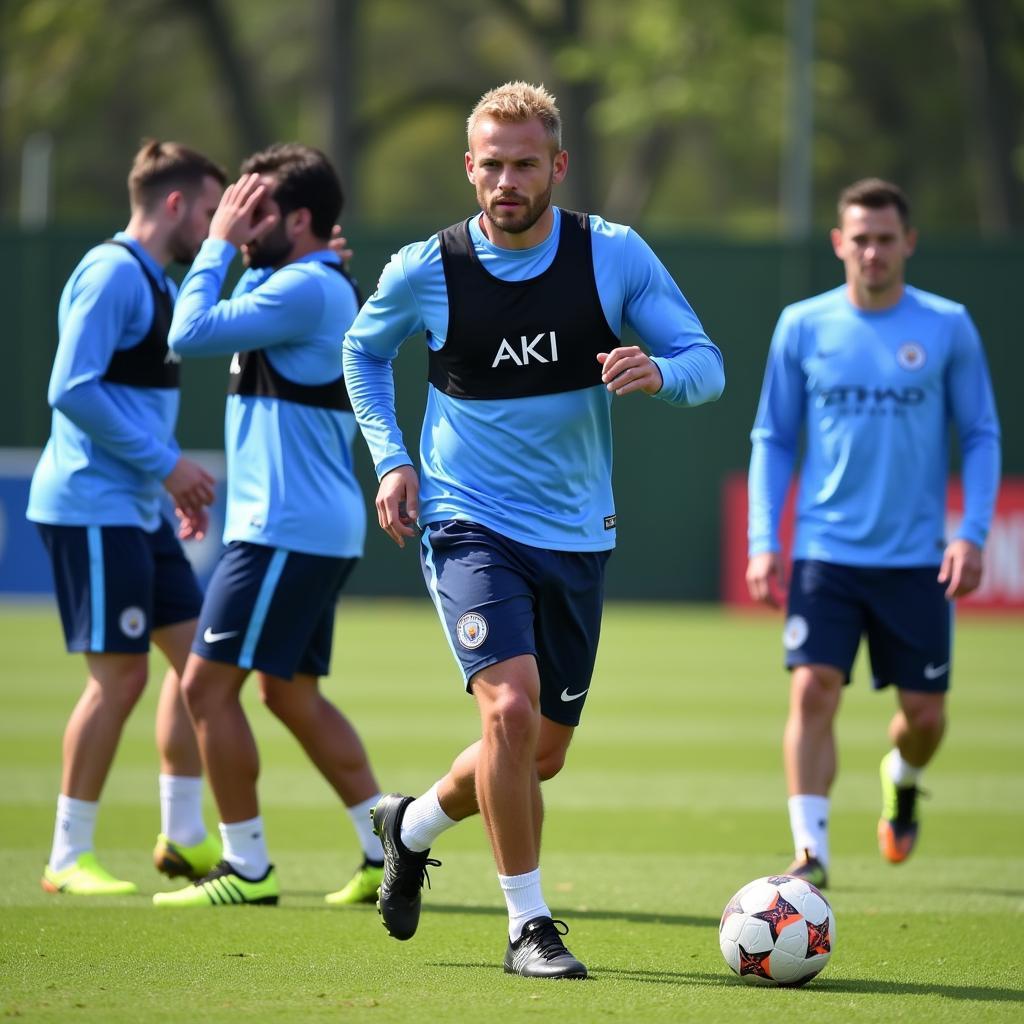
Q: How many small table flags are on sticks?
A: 0